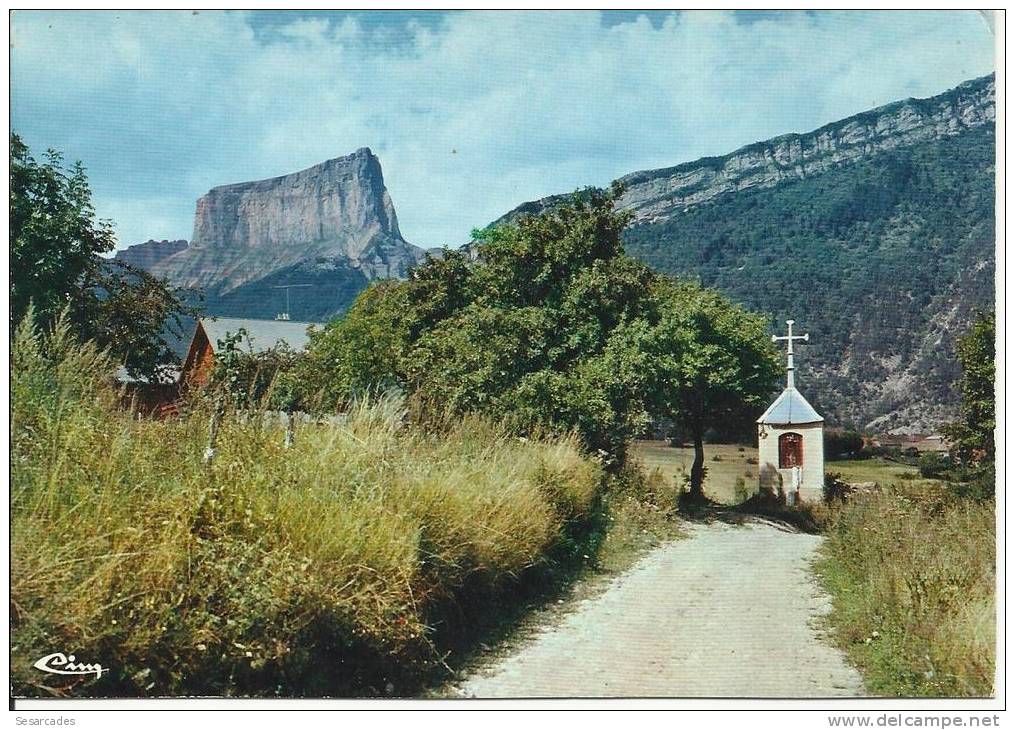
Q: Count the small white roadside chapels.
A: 1